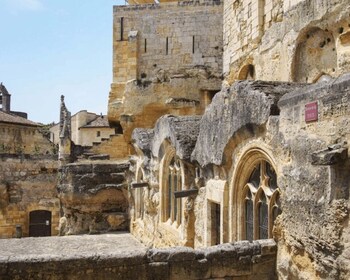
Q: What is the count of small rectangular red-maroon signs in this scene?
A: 1